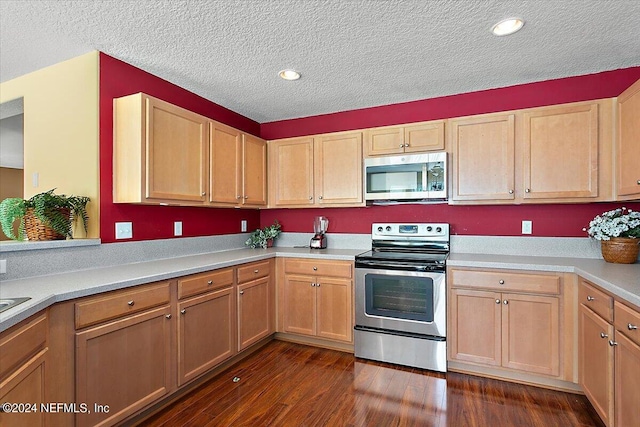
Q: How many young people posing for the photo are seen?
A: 0